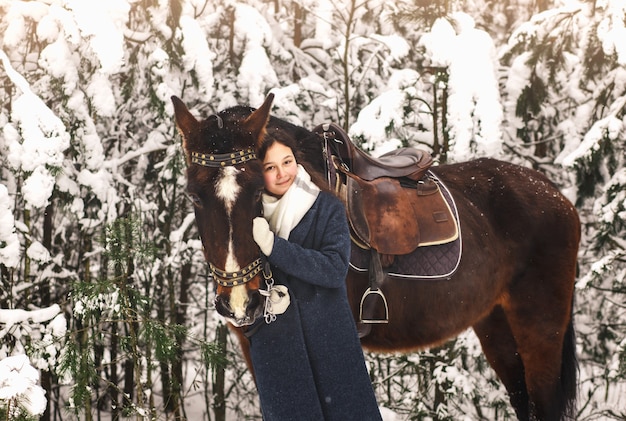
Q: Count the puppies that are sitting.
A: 0